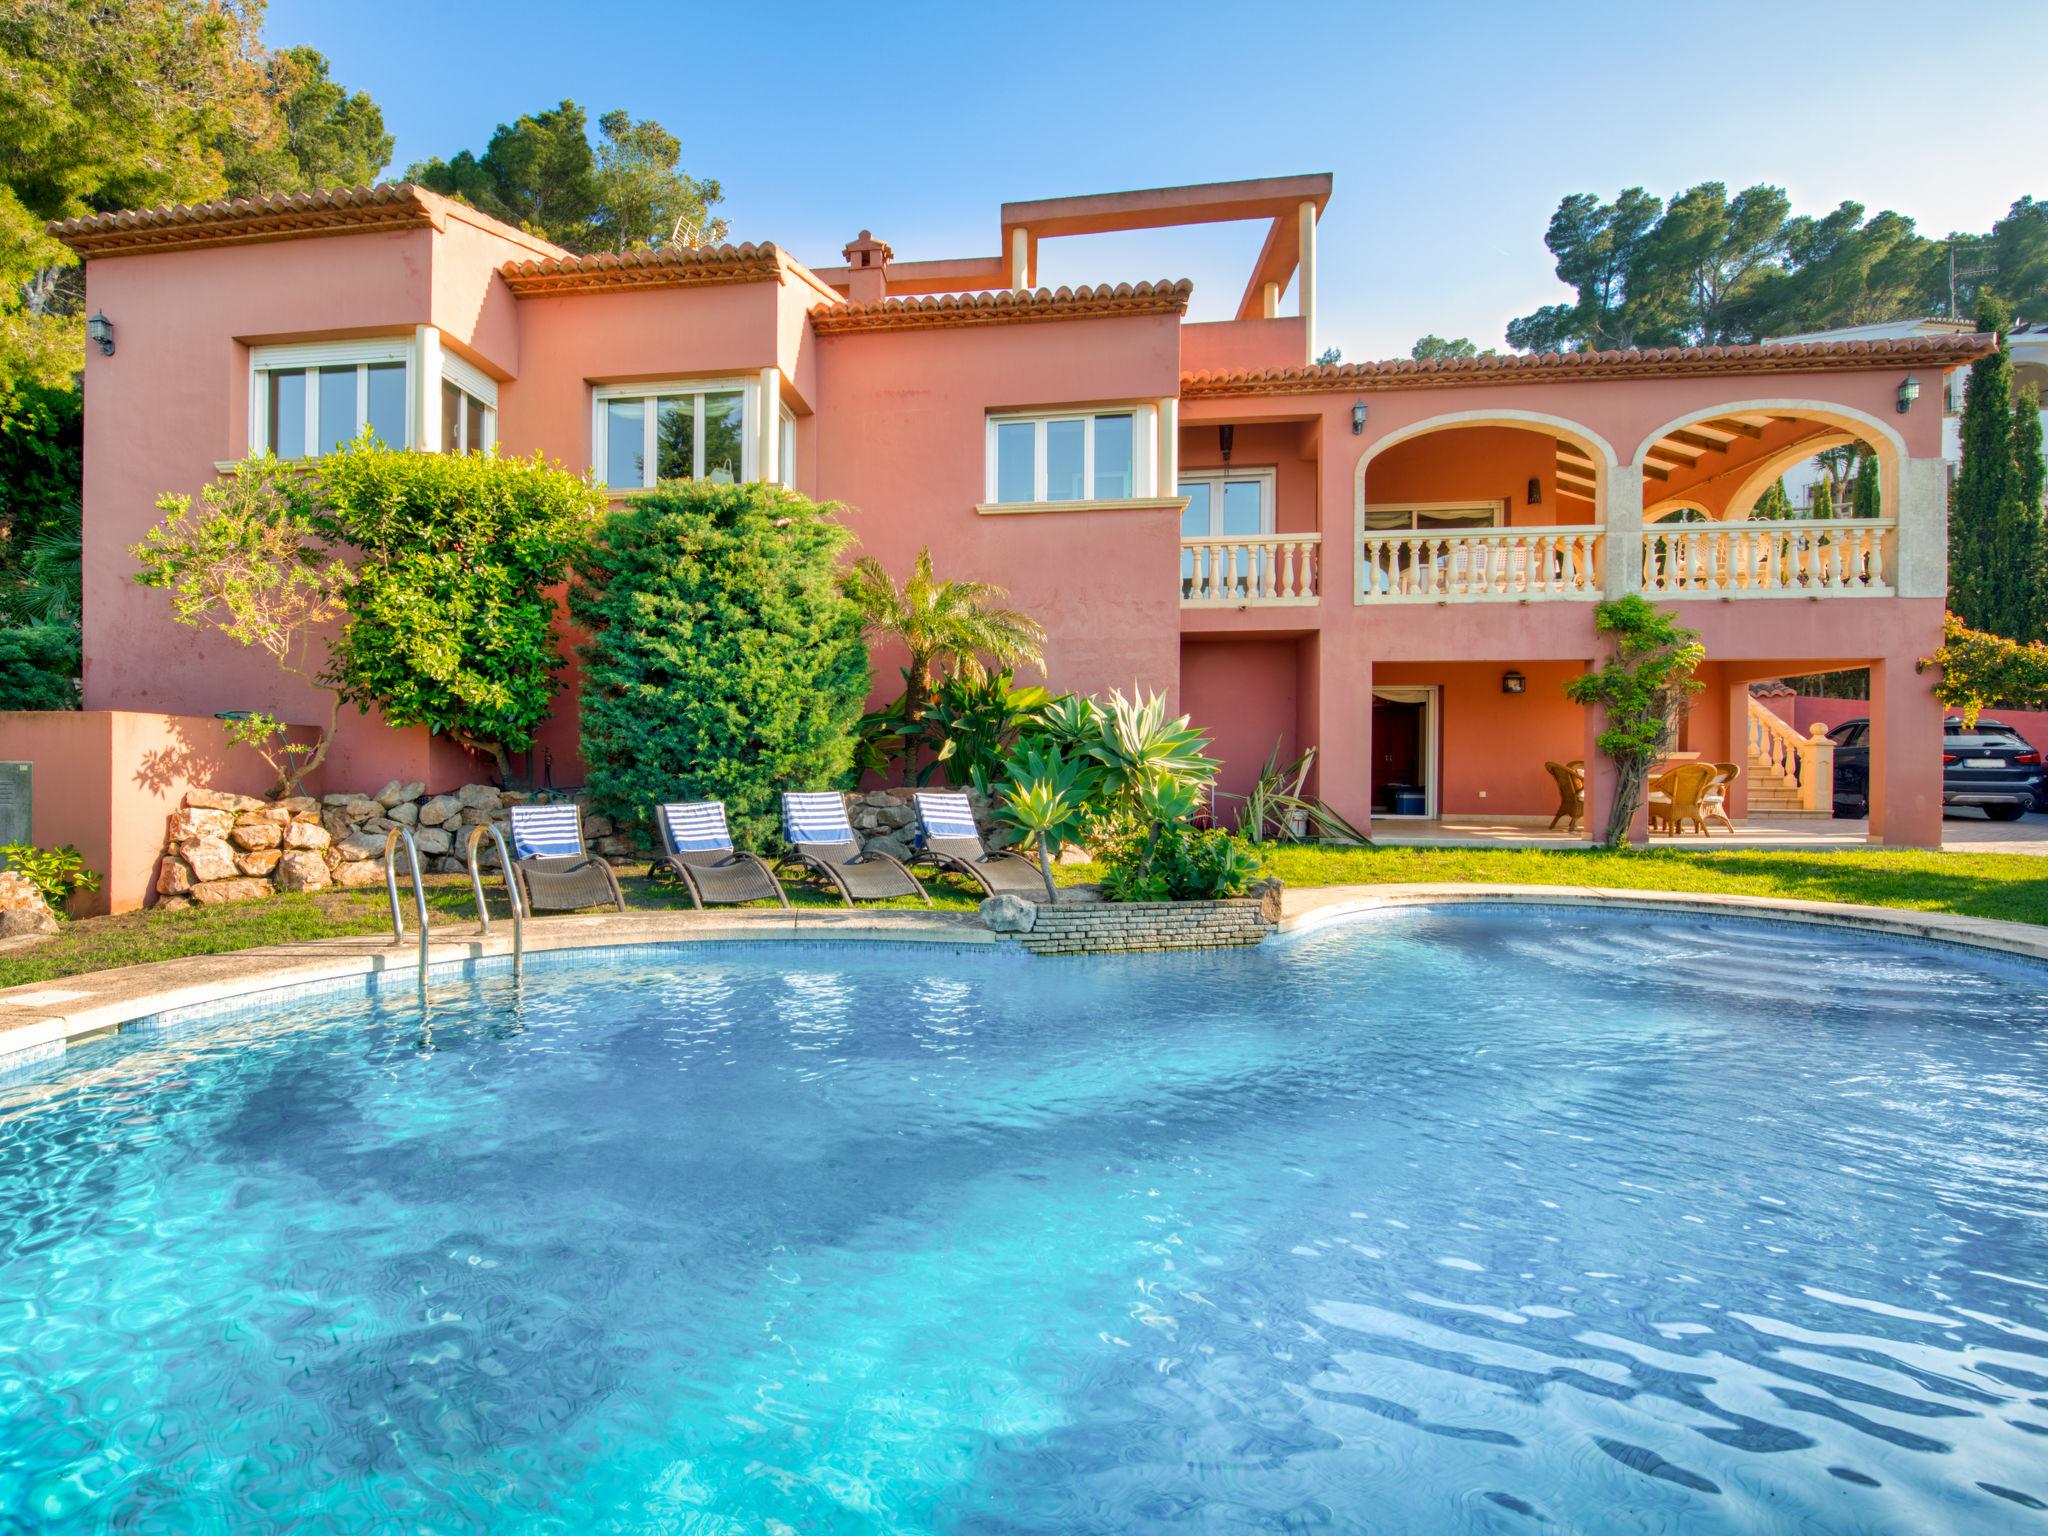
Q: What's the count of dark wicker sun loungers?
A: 4